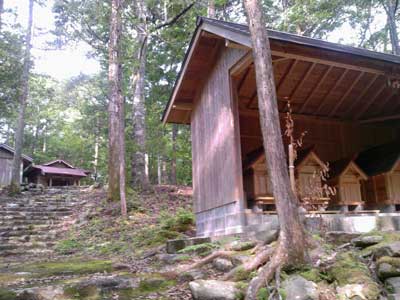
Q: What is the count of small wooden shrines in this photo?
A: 4